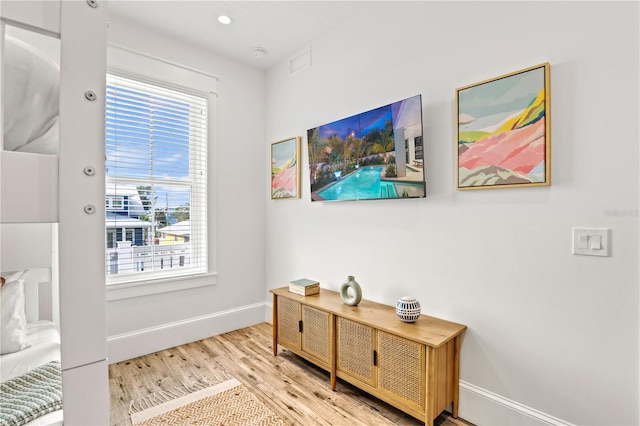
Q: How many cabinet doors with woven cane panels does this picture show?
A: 4